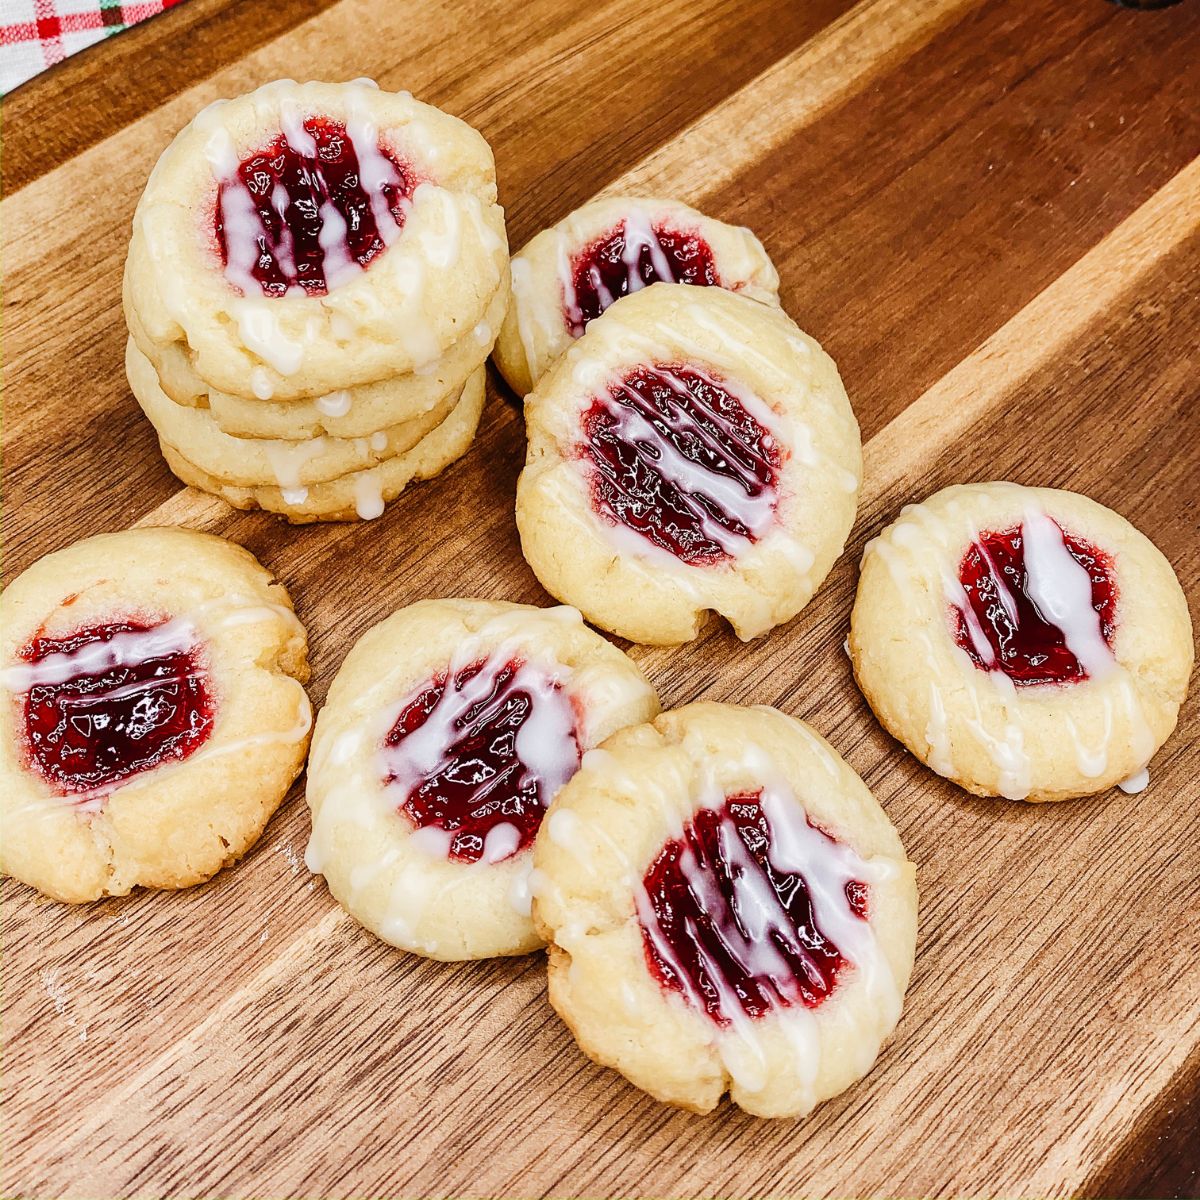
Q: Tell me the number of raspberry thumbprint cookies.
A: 10